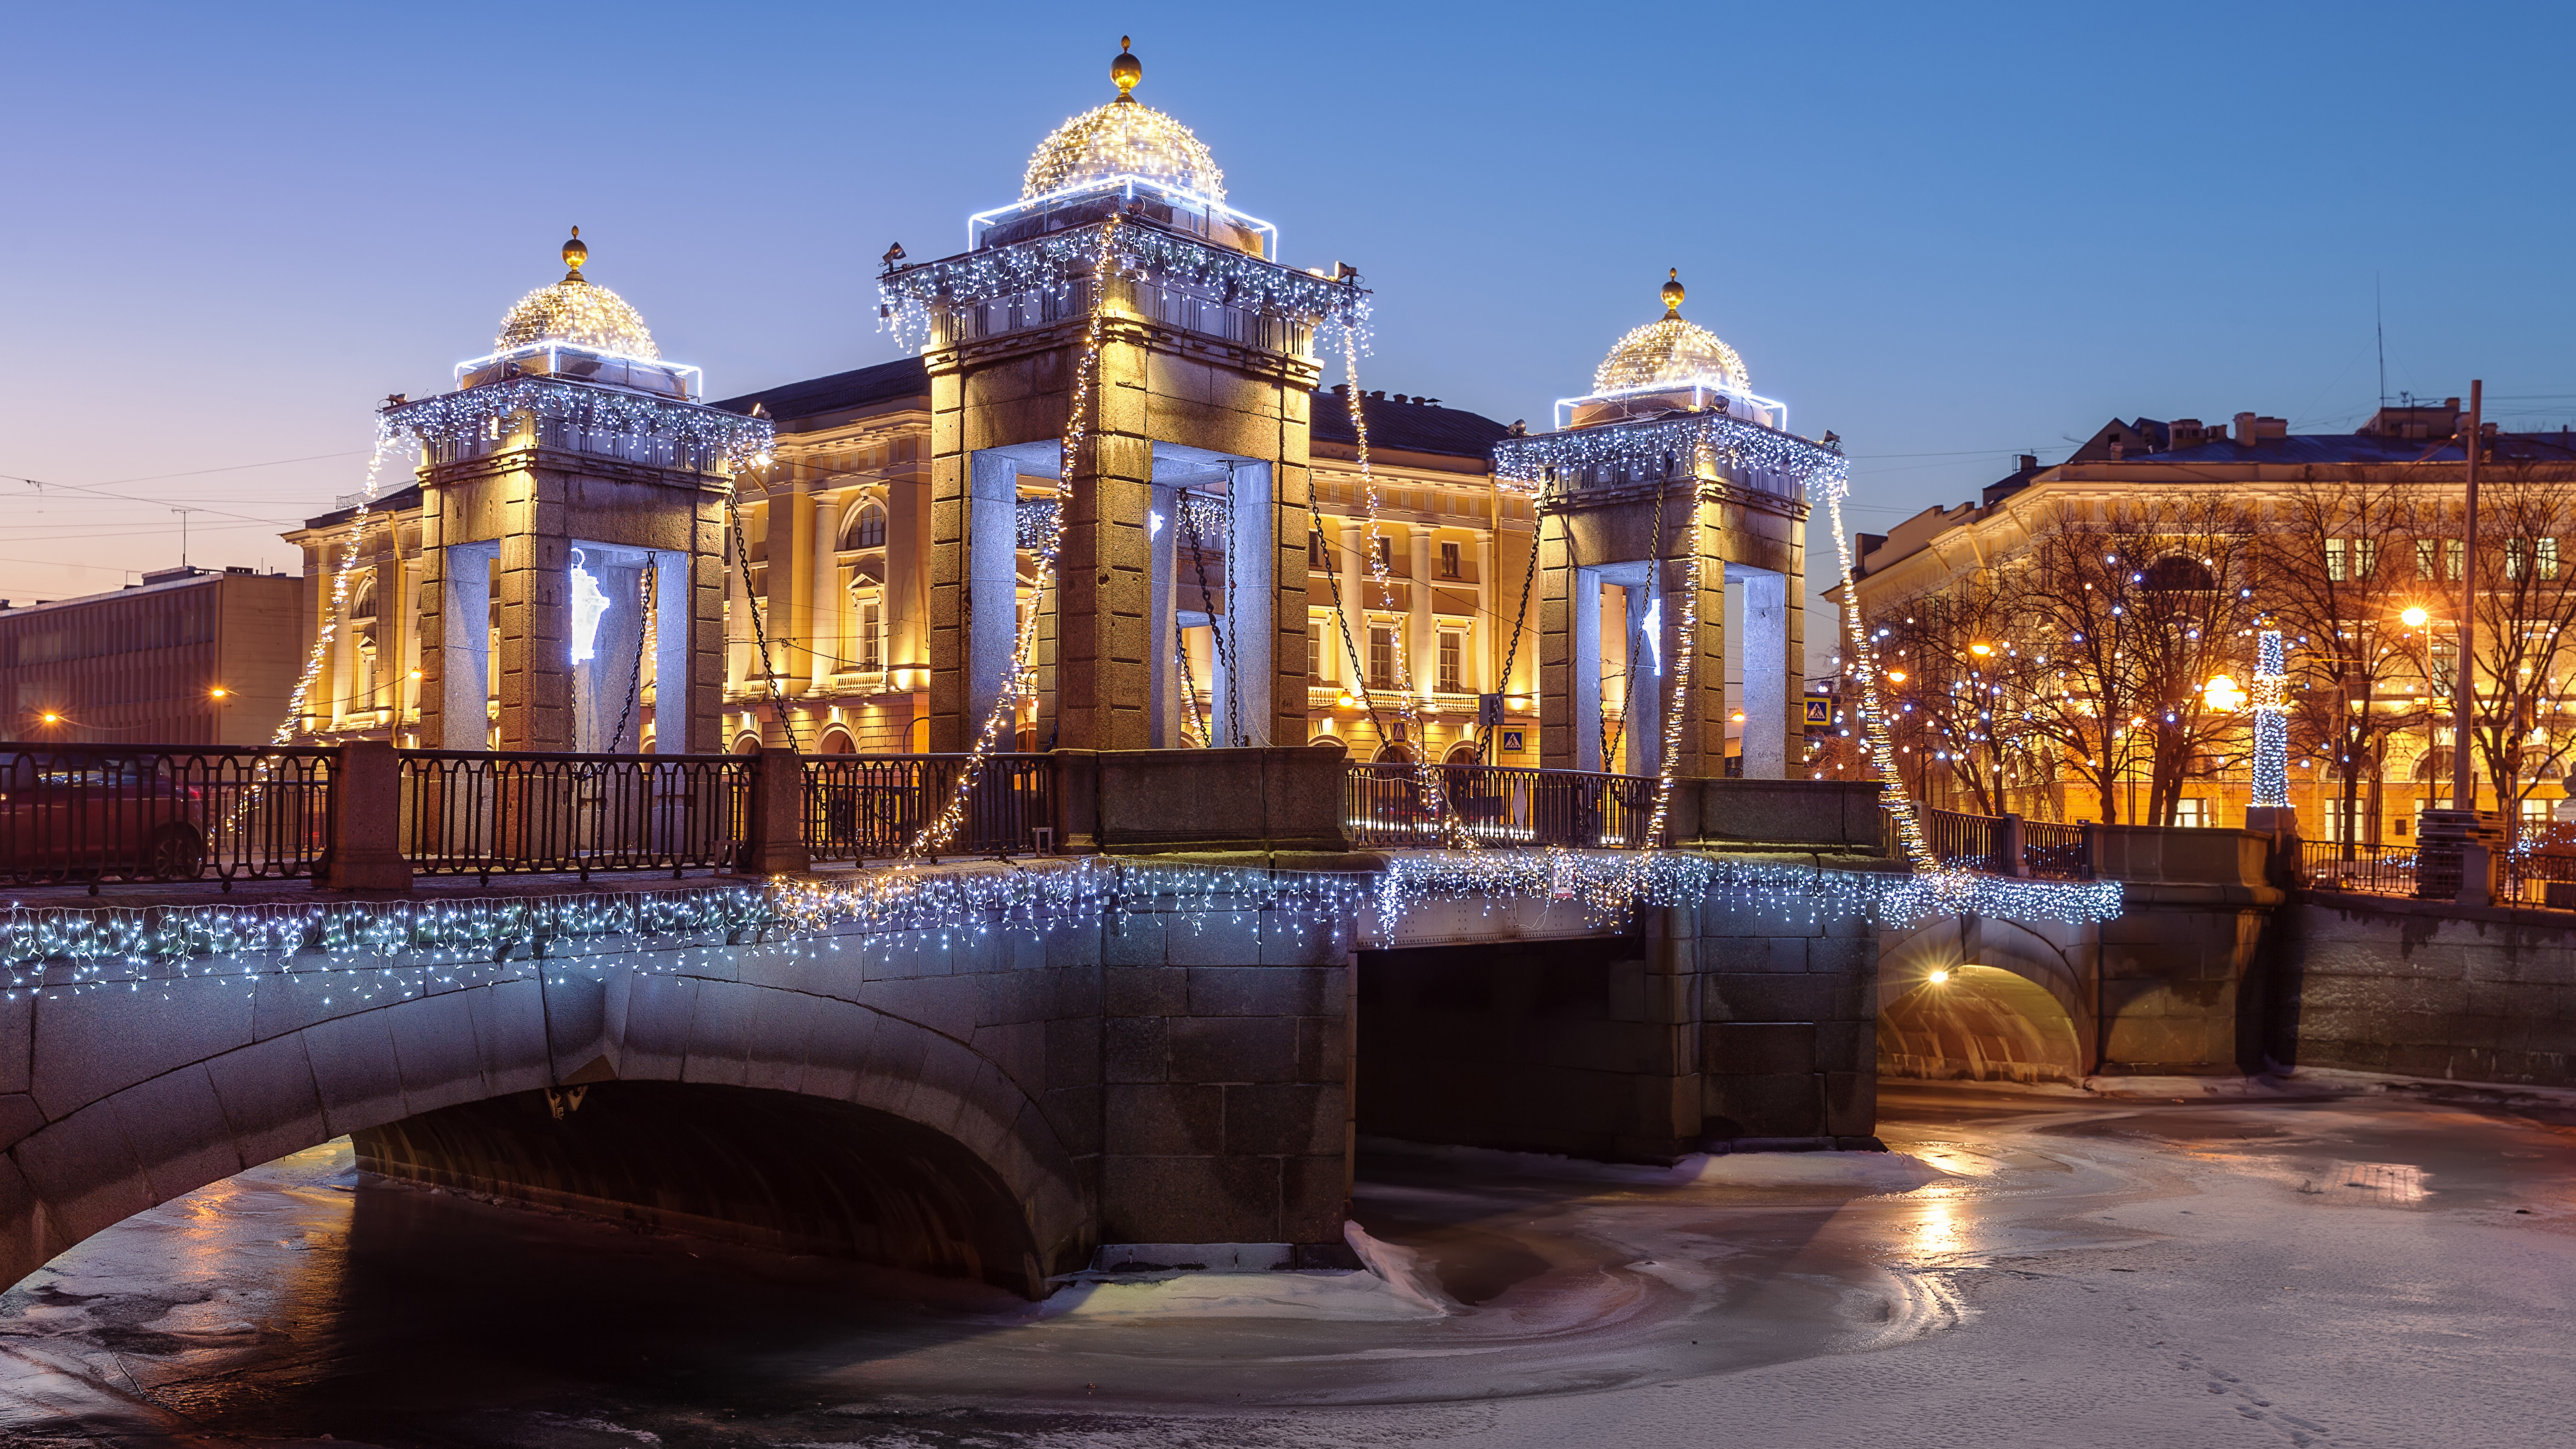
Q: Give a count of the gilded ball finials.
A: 3